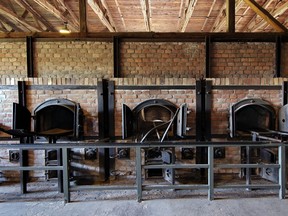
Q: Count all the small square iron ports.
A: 5